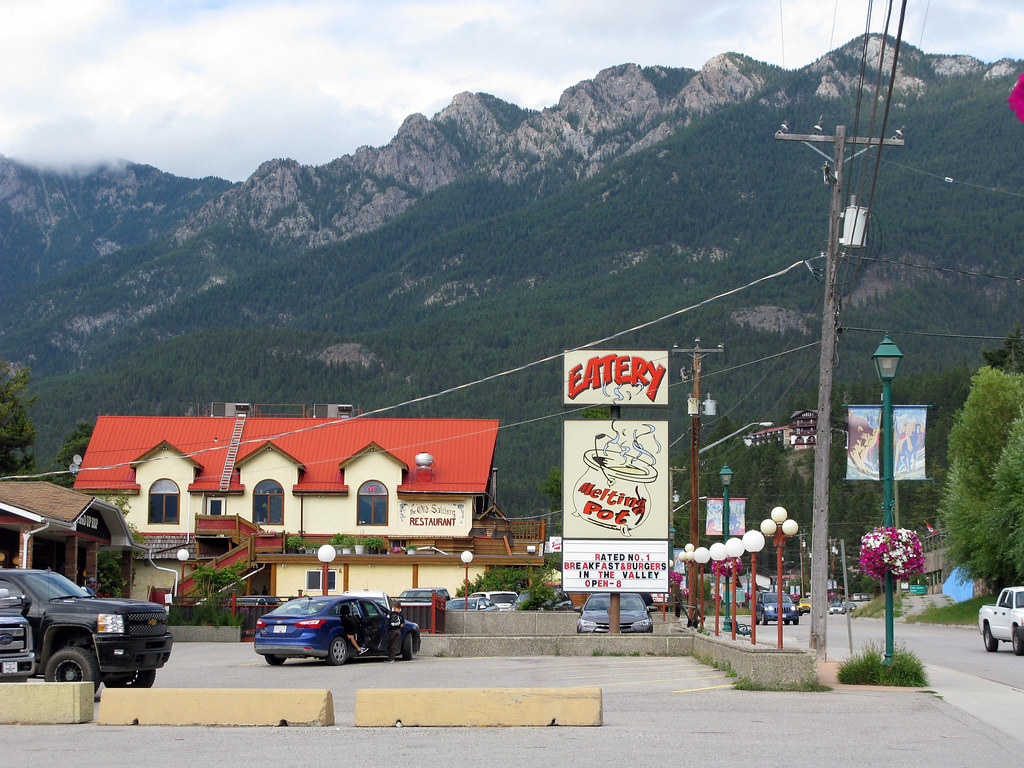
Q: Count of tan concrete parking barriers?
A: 3